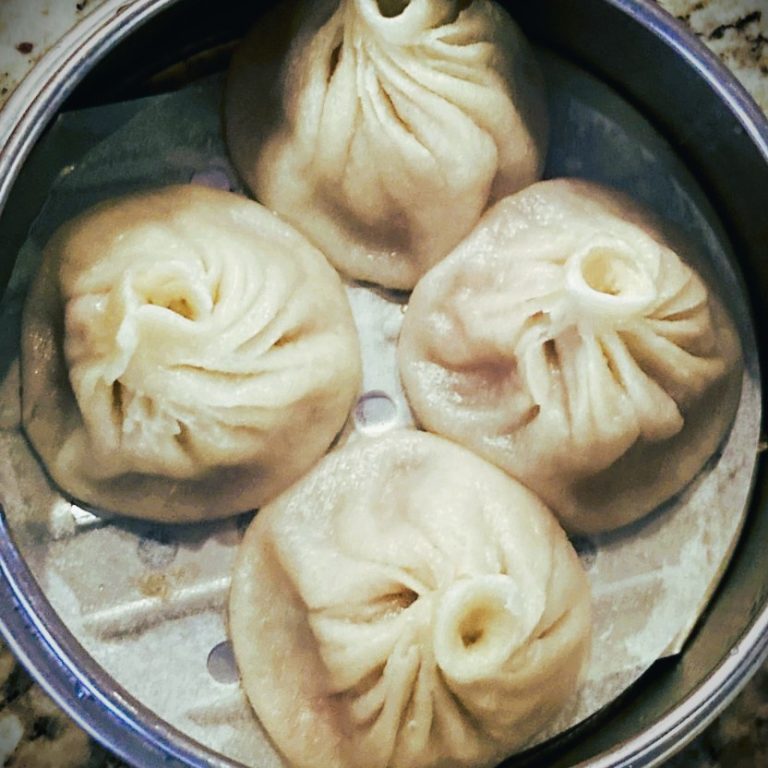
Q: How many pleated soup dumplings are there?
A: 4